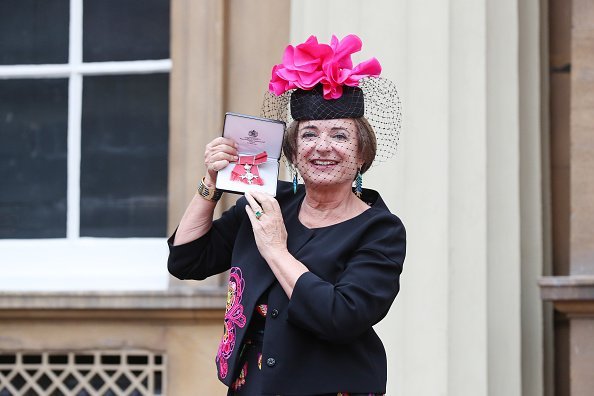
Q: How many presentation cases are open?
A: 1